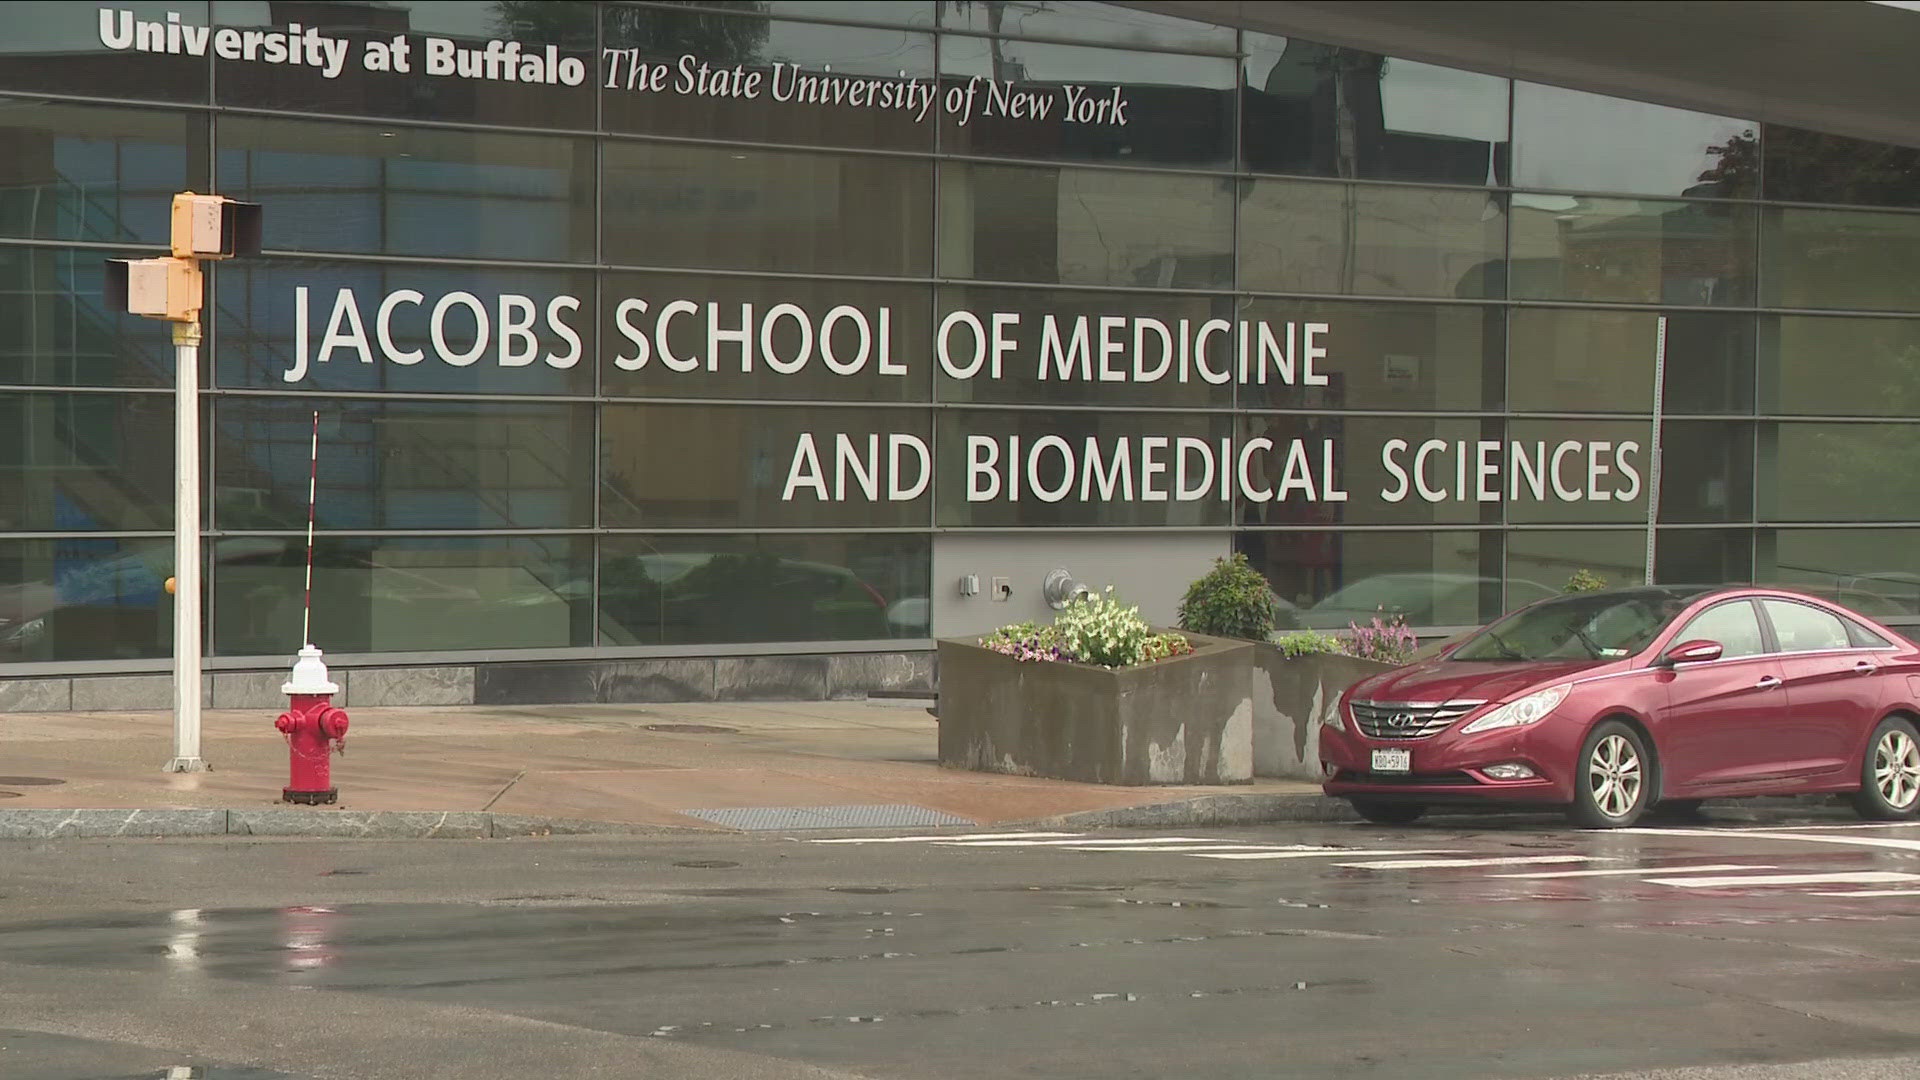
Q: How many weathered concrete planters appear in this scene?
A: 2